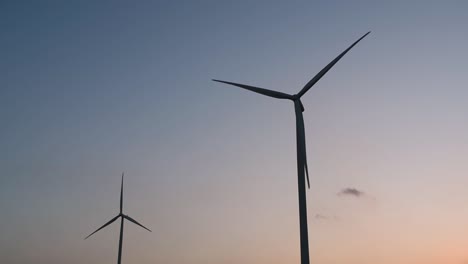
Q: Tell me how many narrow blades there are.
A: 6